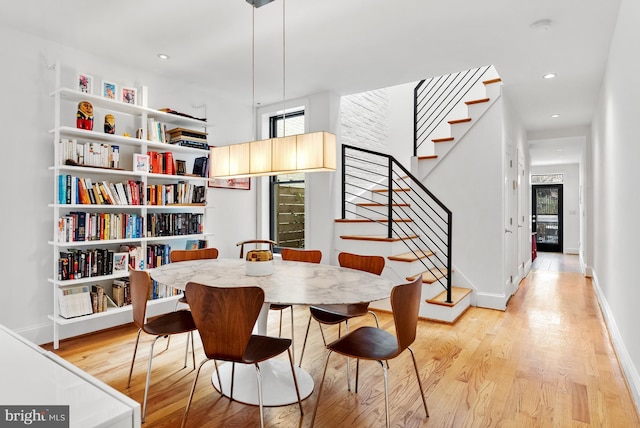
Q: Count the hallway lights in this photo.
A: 2